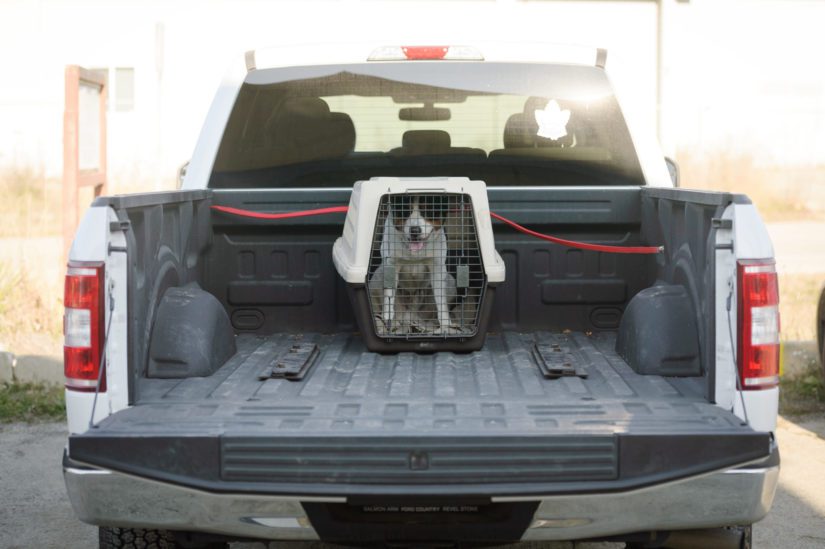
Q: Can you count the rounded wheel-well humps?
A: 2